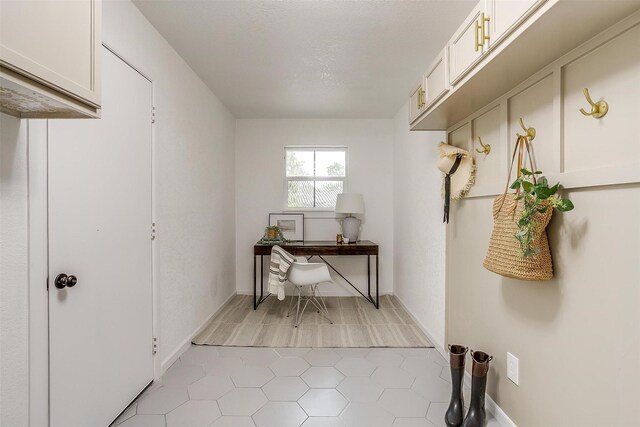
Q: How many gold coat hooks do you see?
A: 3